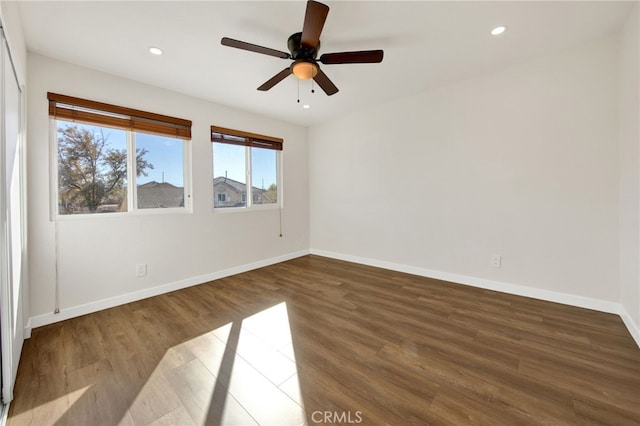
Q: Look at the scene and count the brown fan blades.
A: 5